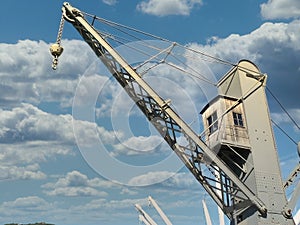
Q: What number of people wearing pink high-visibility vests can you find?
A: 0